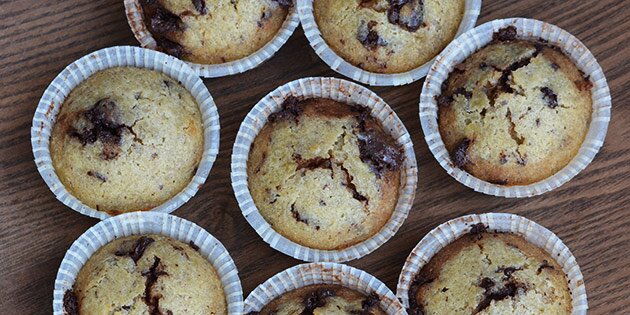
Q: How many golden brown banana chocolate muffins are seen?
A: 8